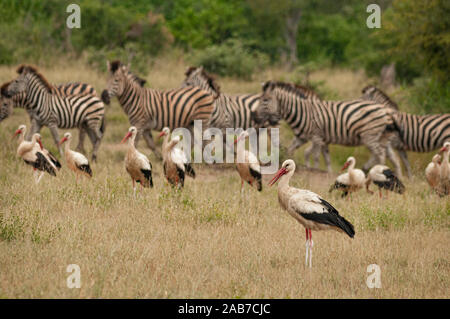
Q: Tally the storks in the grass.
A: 12